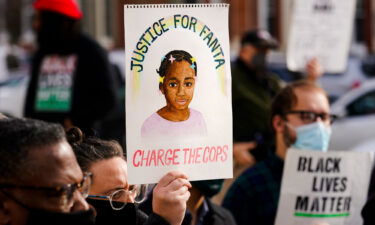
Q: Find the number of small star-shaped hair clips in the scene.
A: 6